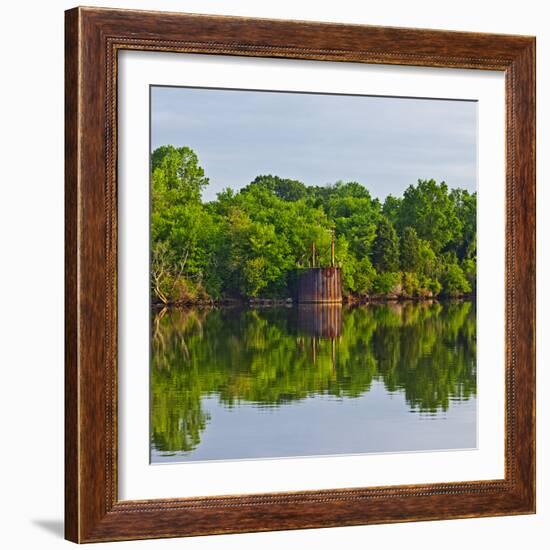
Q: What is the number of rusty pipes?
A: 2